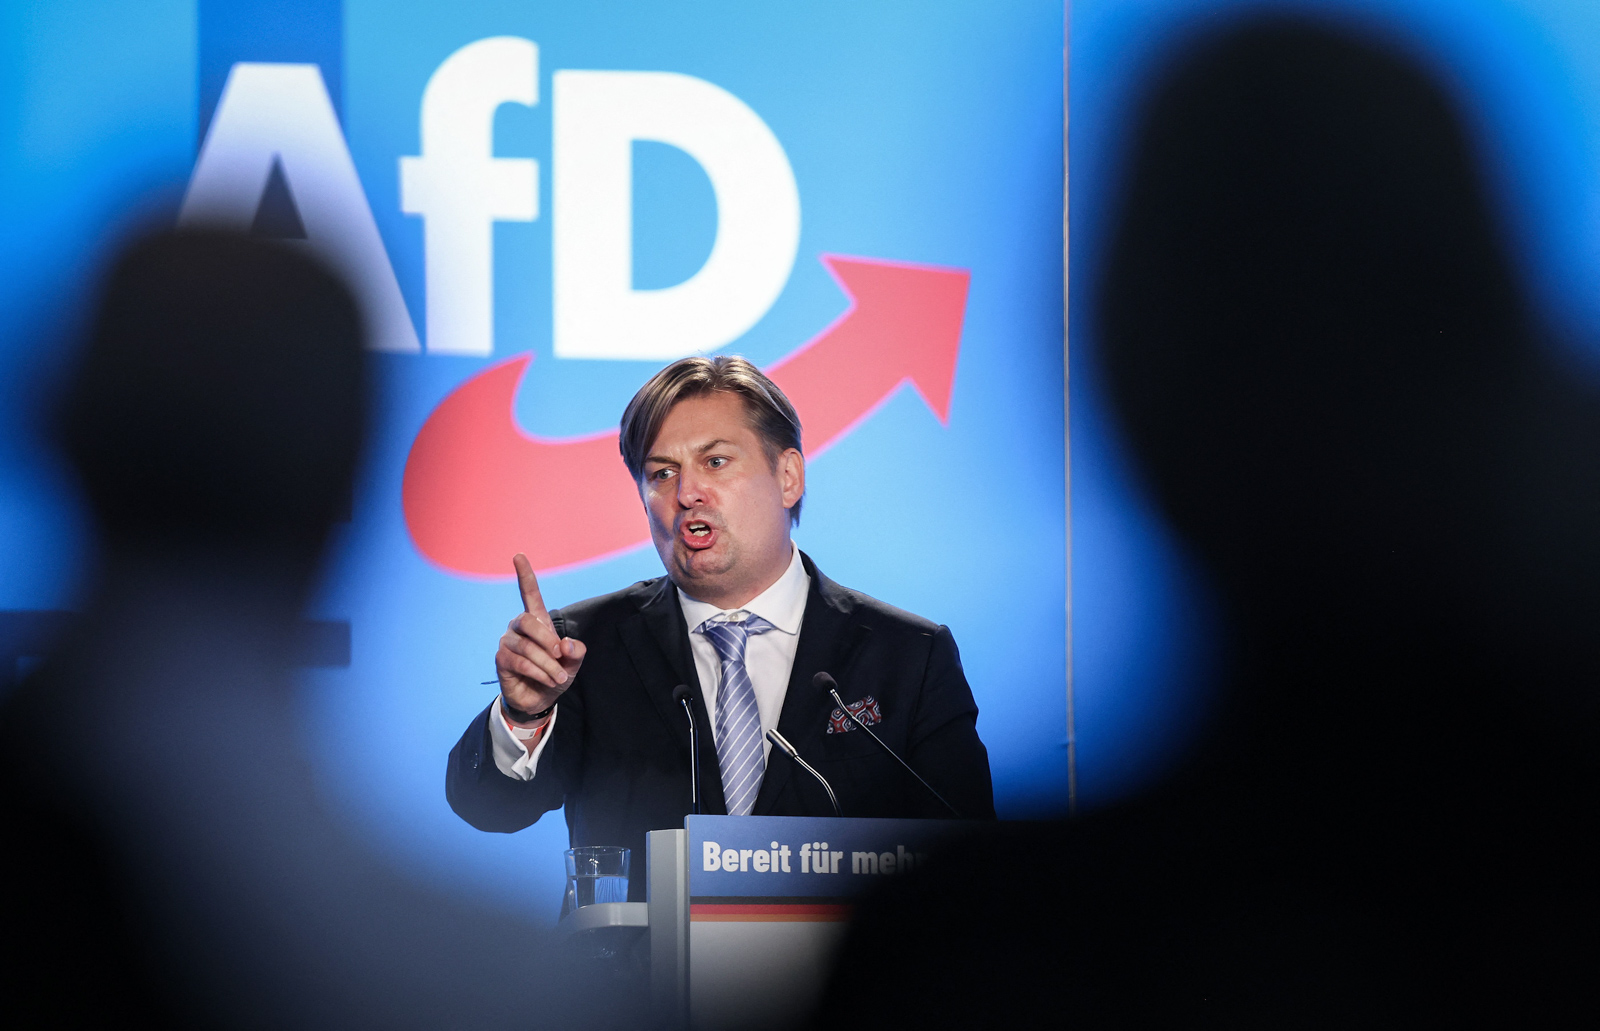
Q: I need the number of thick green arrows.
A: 0